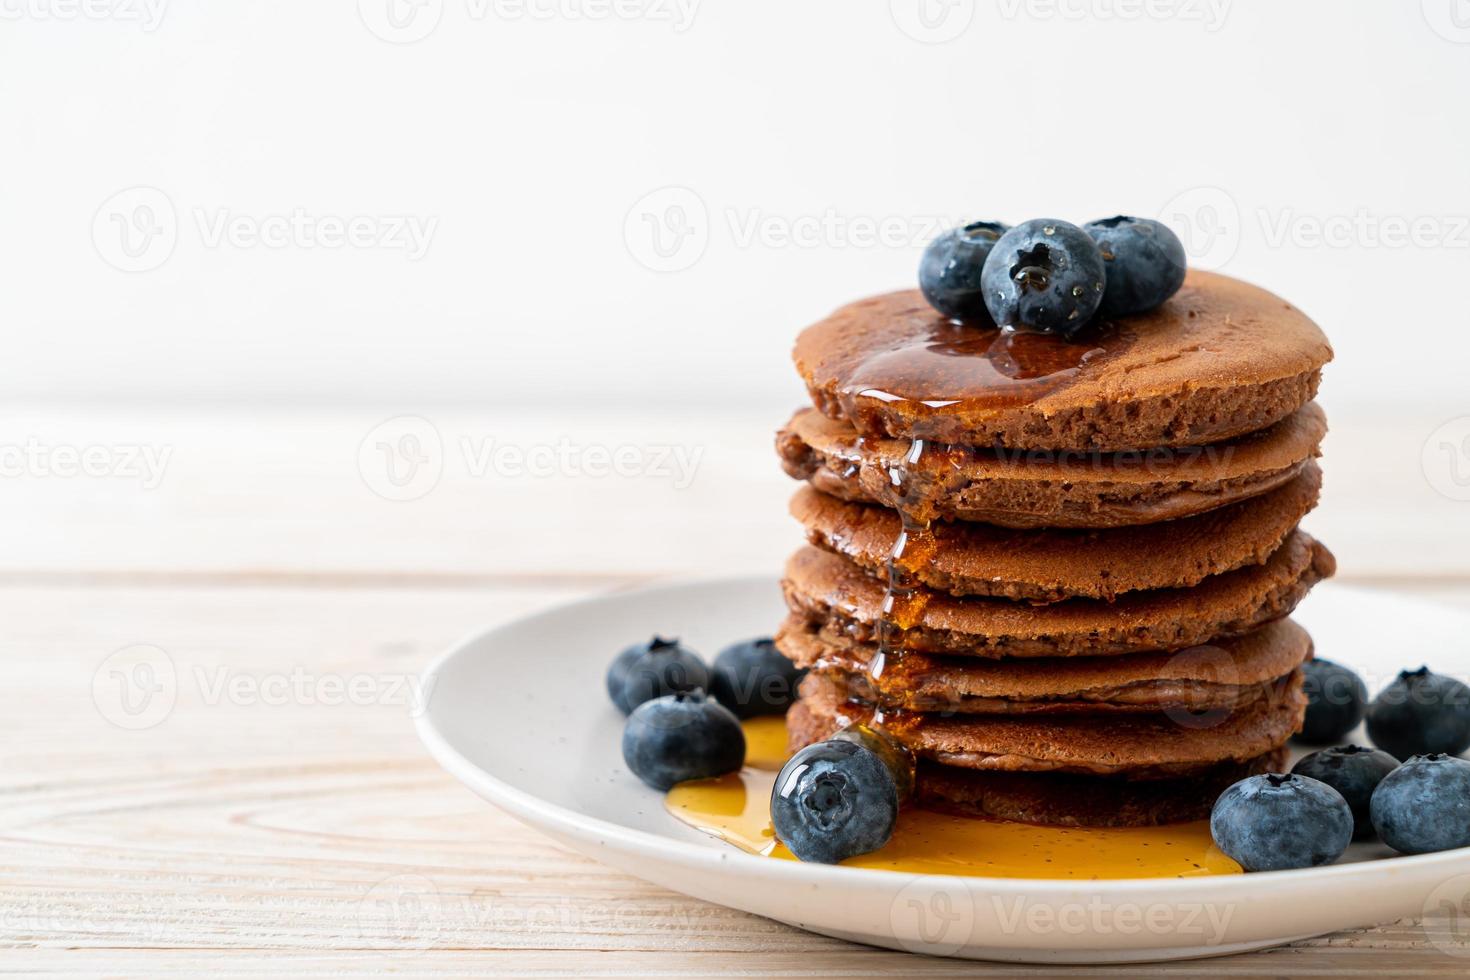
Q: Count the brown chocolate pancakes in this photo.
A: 7